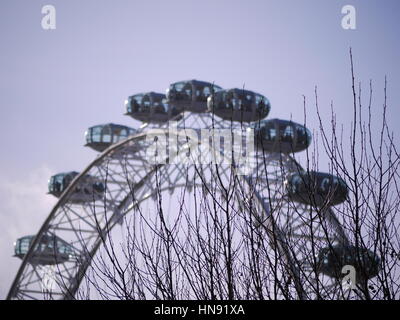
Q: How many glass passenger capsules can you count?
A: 9